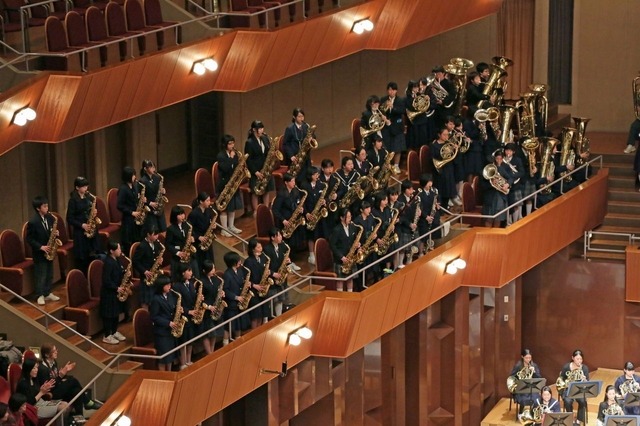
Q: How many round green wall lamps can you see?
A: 0